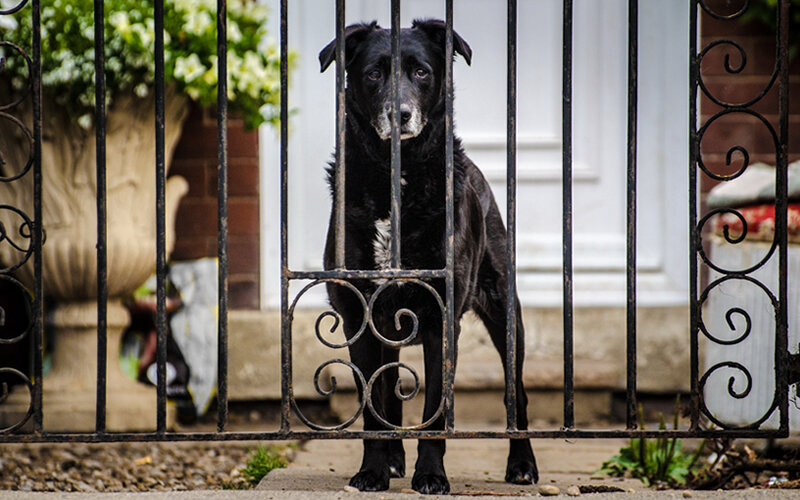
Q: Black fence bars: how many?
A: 13